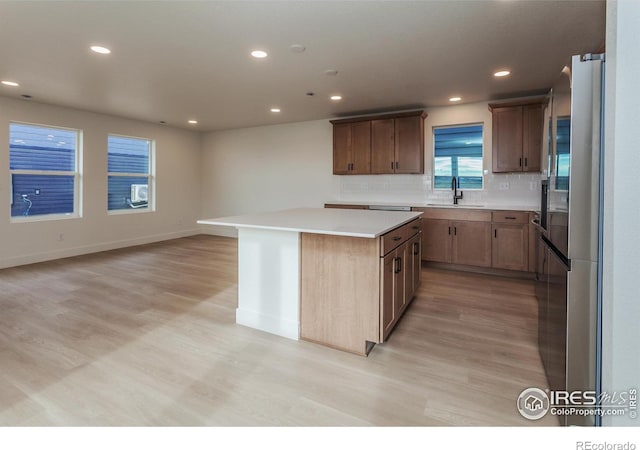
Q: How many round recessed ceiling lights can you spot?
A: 8